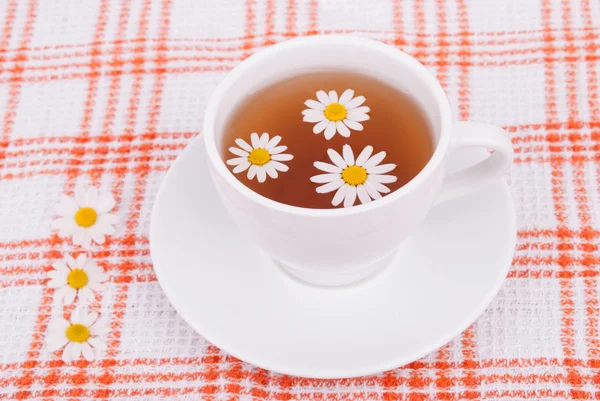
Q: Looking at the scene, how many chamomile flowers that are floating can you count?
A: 3